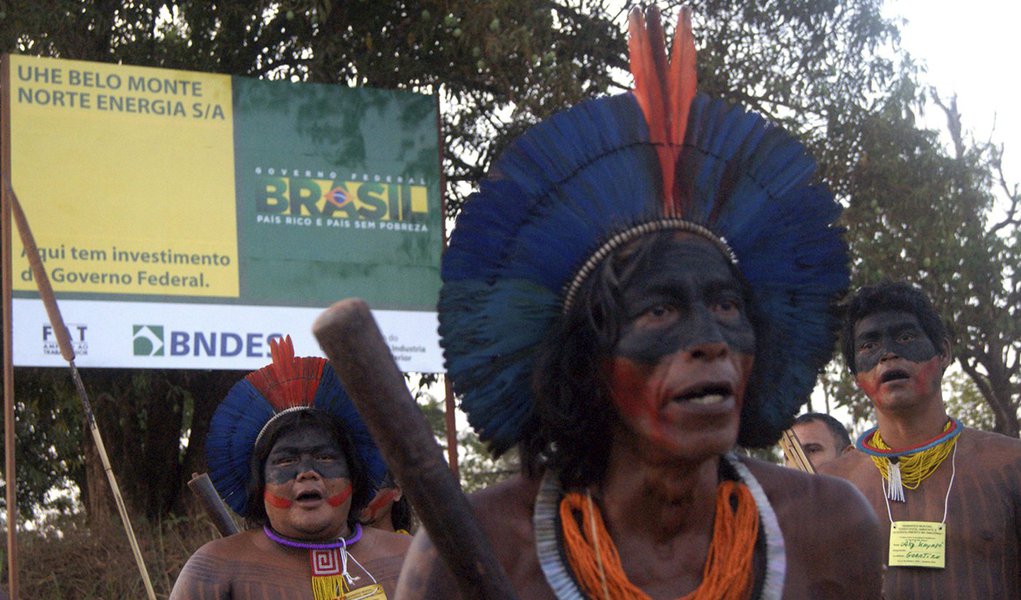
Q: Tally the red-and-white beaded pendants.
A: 1